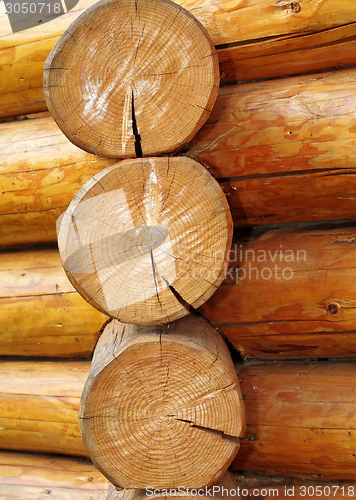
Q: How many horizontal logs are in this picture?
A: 5